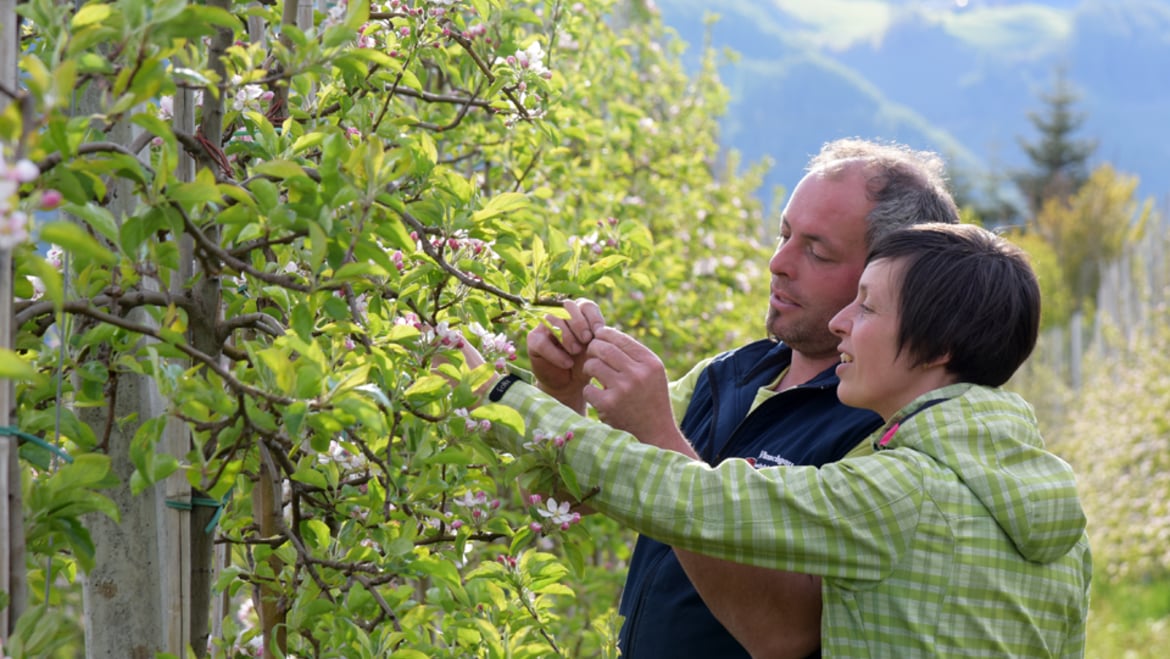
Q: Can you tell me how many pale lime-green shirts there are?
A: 1